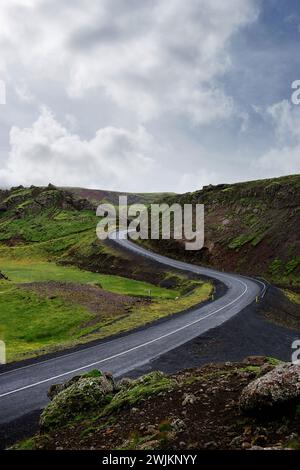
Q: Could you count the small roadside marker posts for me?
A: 2